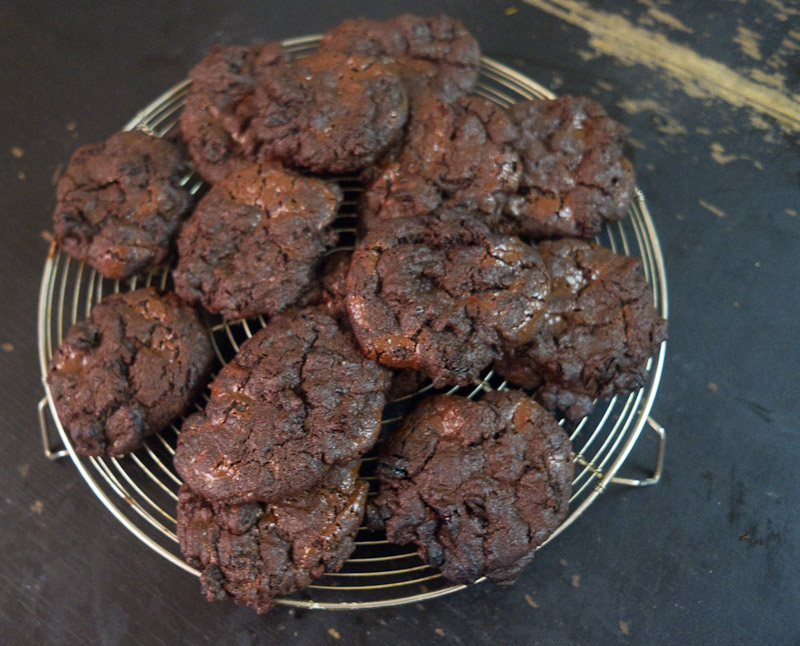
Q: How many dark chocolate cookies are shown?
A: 14